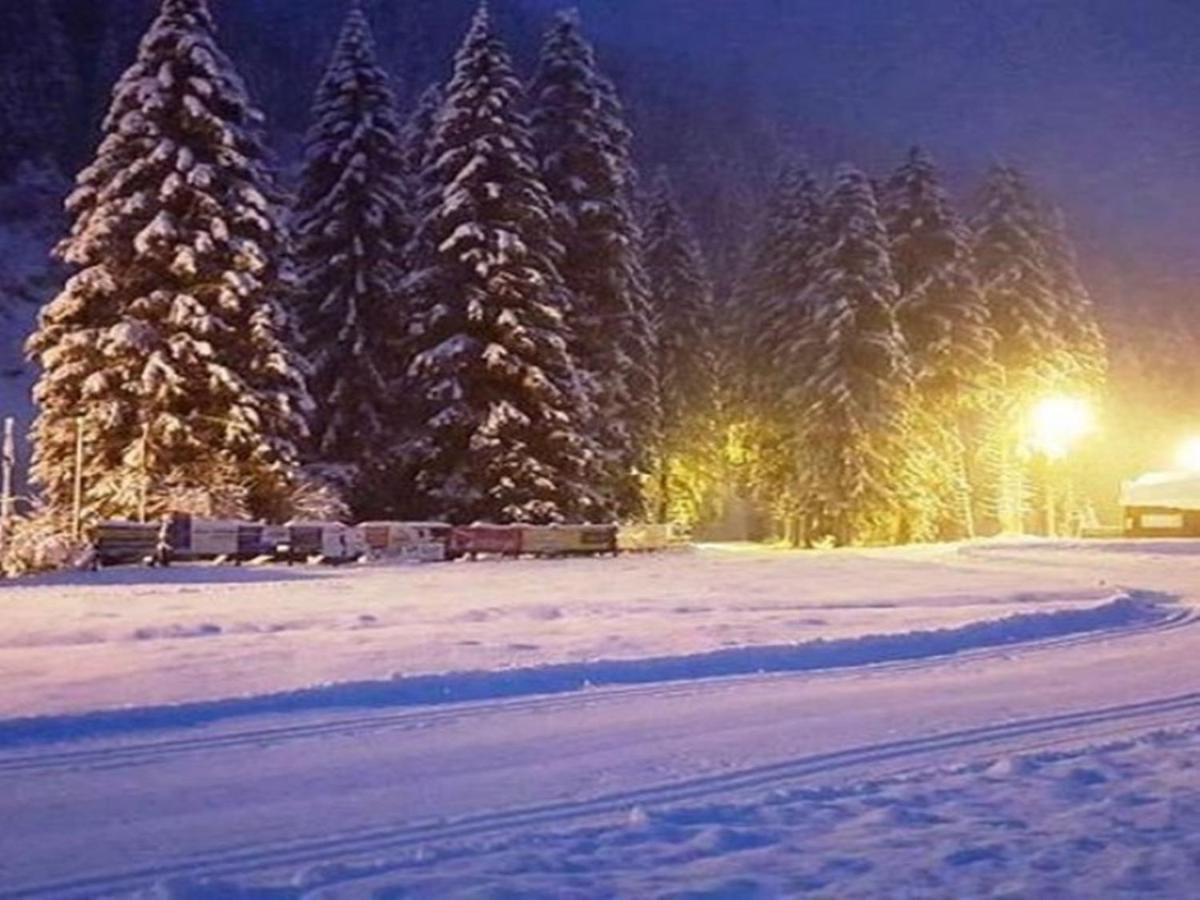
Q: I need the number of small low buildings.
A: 1